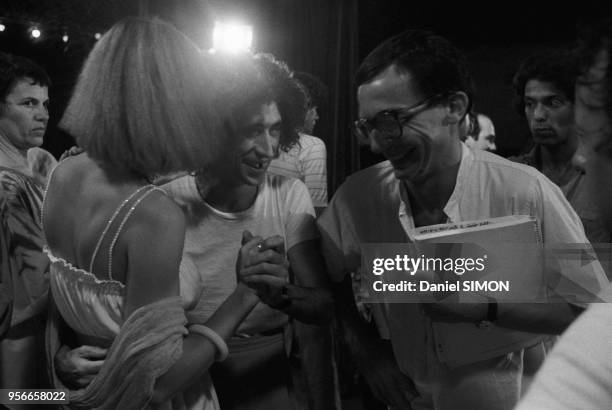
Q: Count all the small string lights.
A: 4